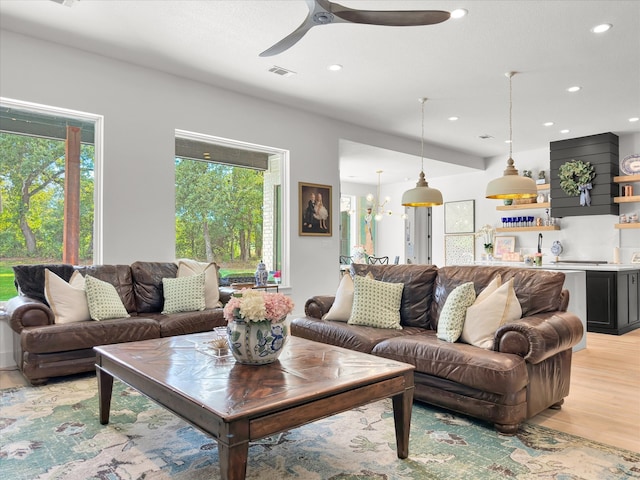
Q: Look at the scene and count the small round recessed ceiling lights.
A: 9